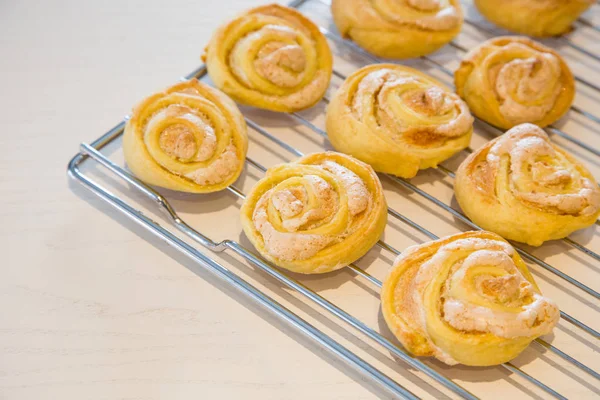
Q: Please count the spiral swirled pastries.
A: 9